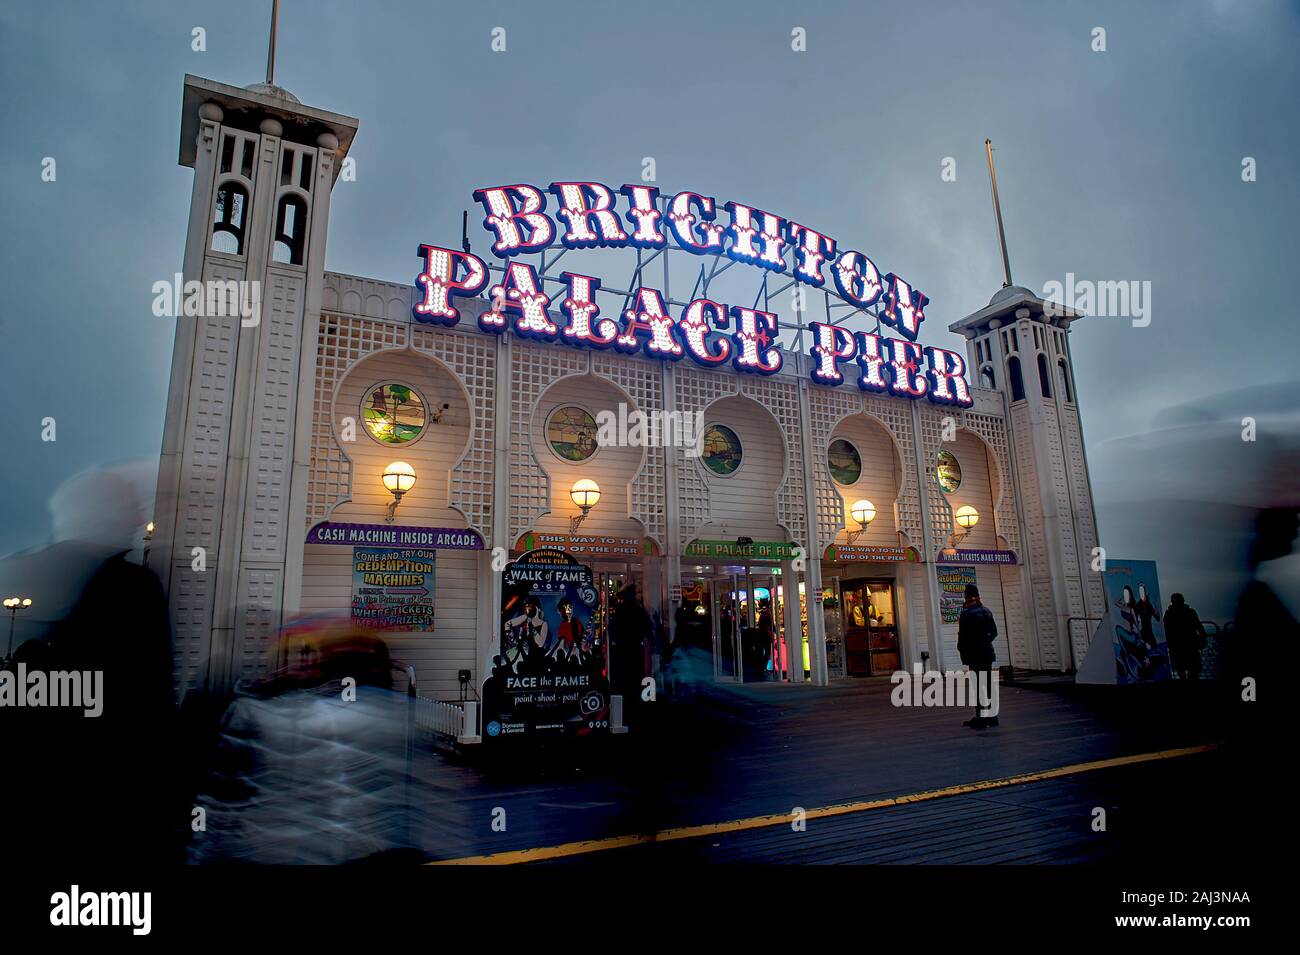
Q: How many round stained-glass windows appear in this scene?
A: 5